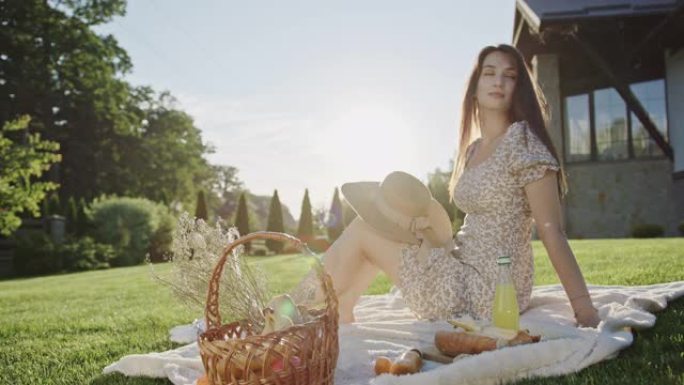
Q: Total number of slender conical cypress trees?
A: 5